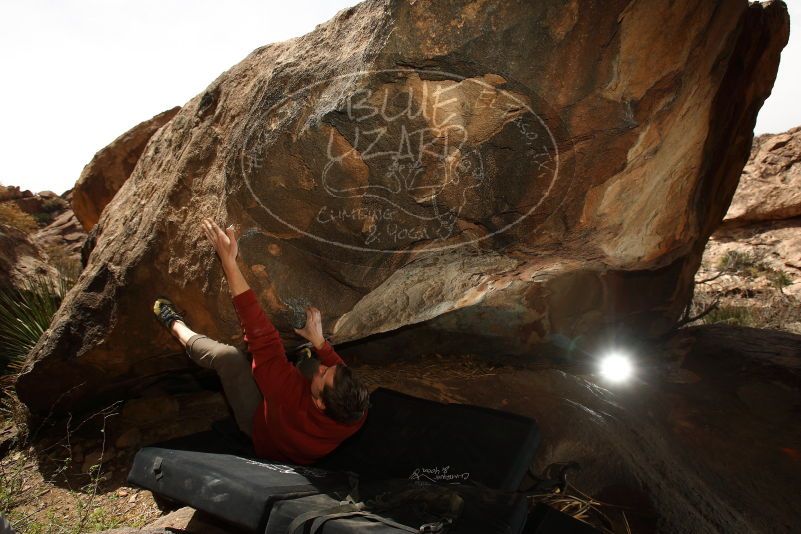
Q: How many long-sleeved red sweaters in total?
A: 1